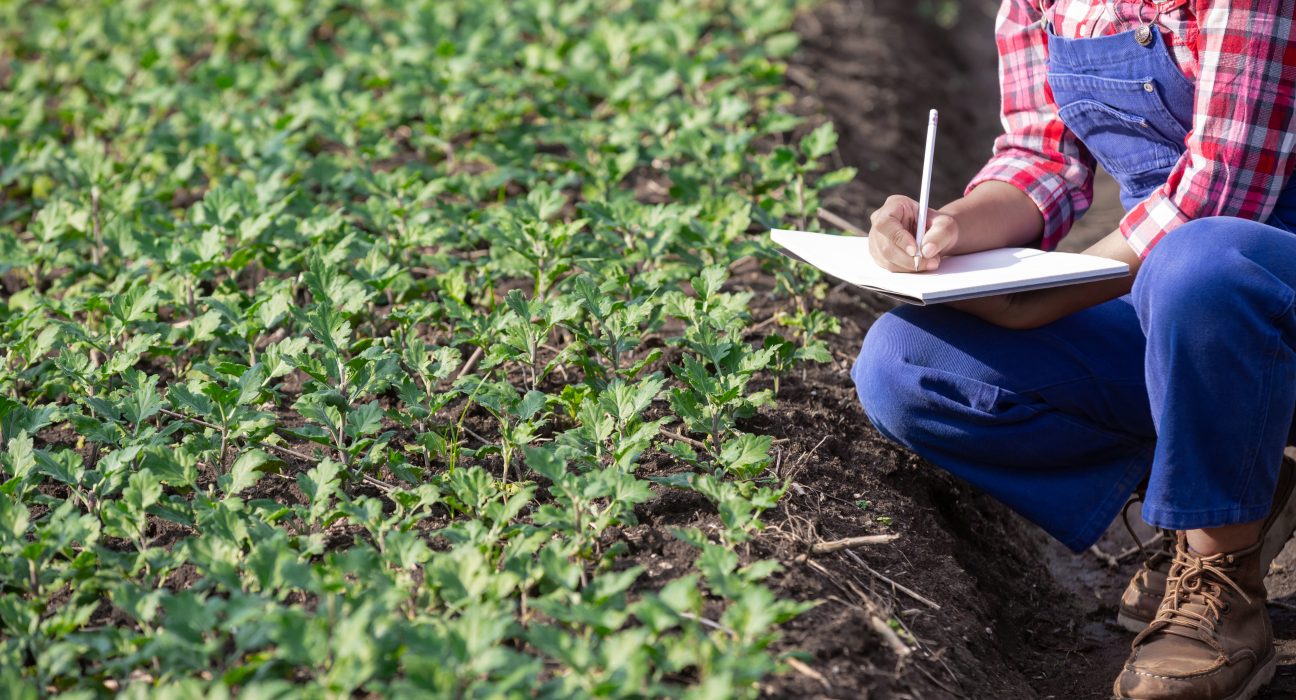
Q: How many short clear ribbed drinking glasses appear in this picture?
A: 0